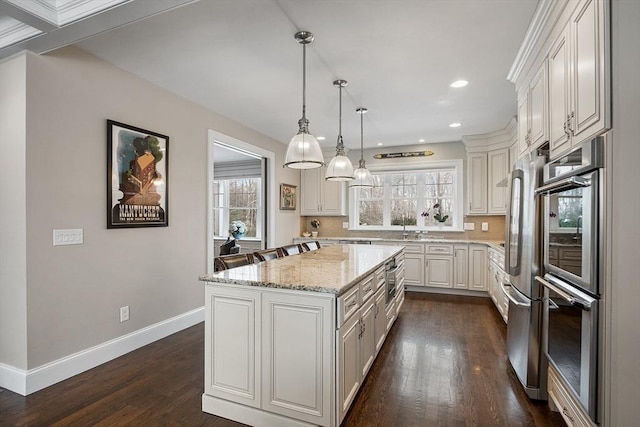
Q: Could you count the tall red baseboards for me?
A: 0